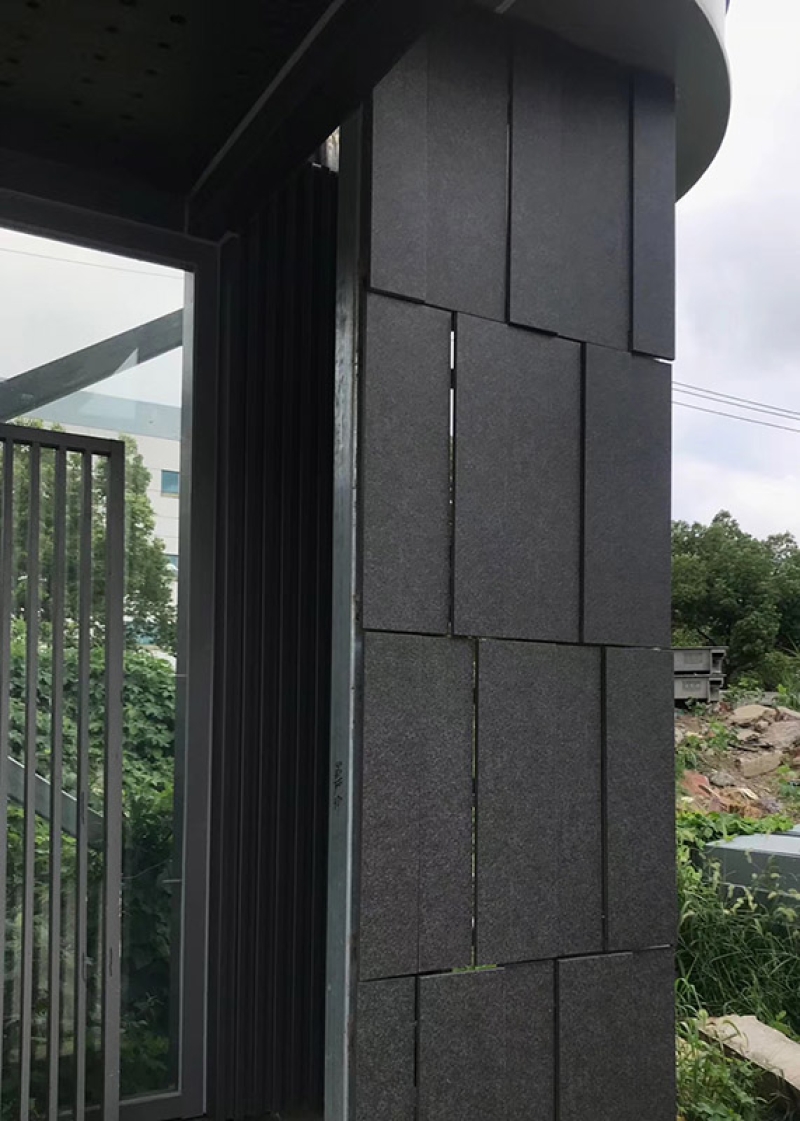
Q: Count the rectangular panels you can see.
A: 12